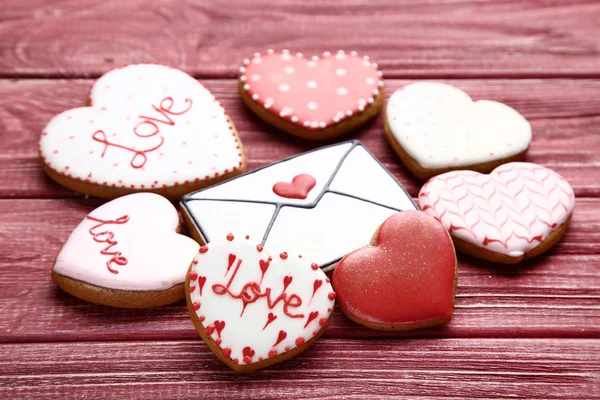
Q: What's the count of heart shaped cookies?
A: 7